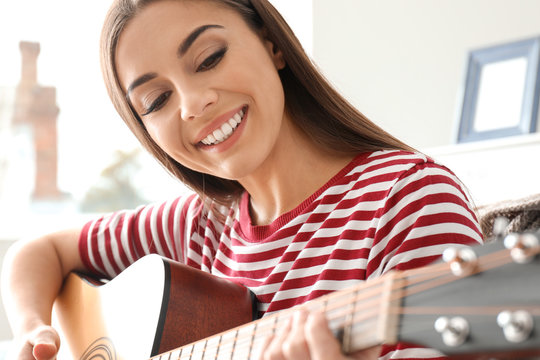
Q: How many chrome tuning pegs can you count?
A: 4